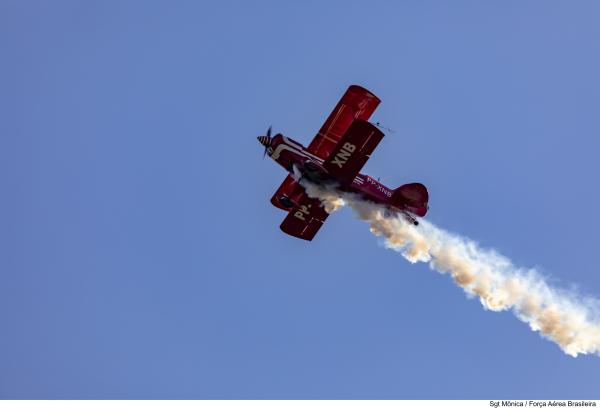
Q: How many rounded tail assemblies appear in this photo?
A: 1